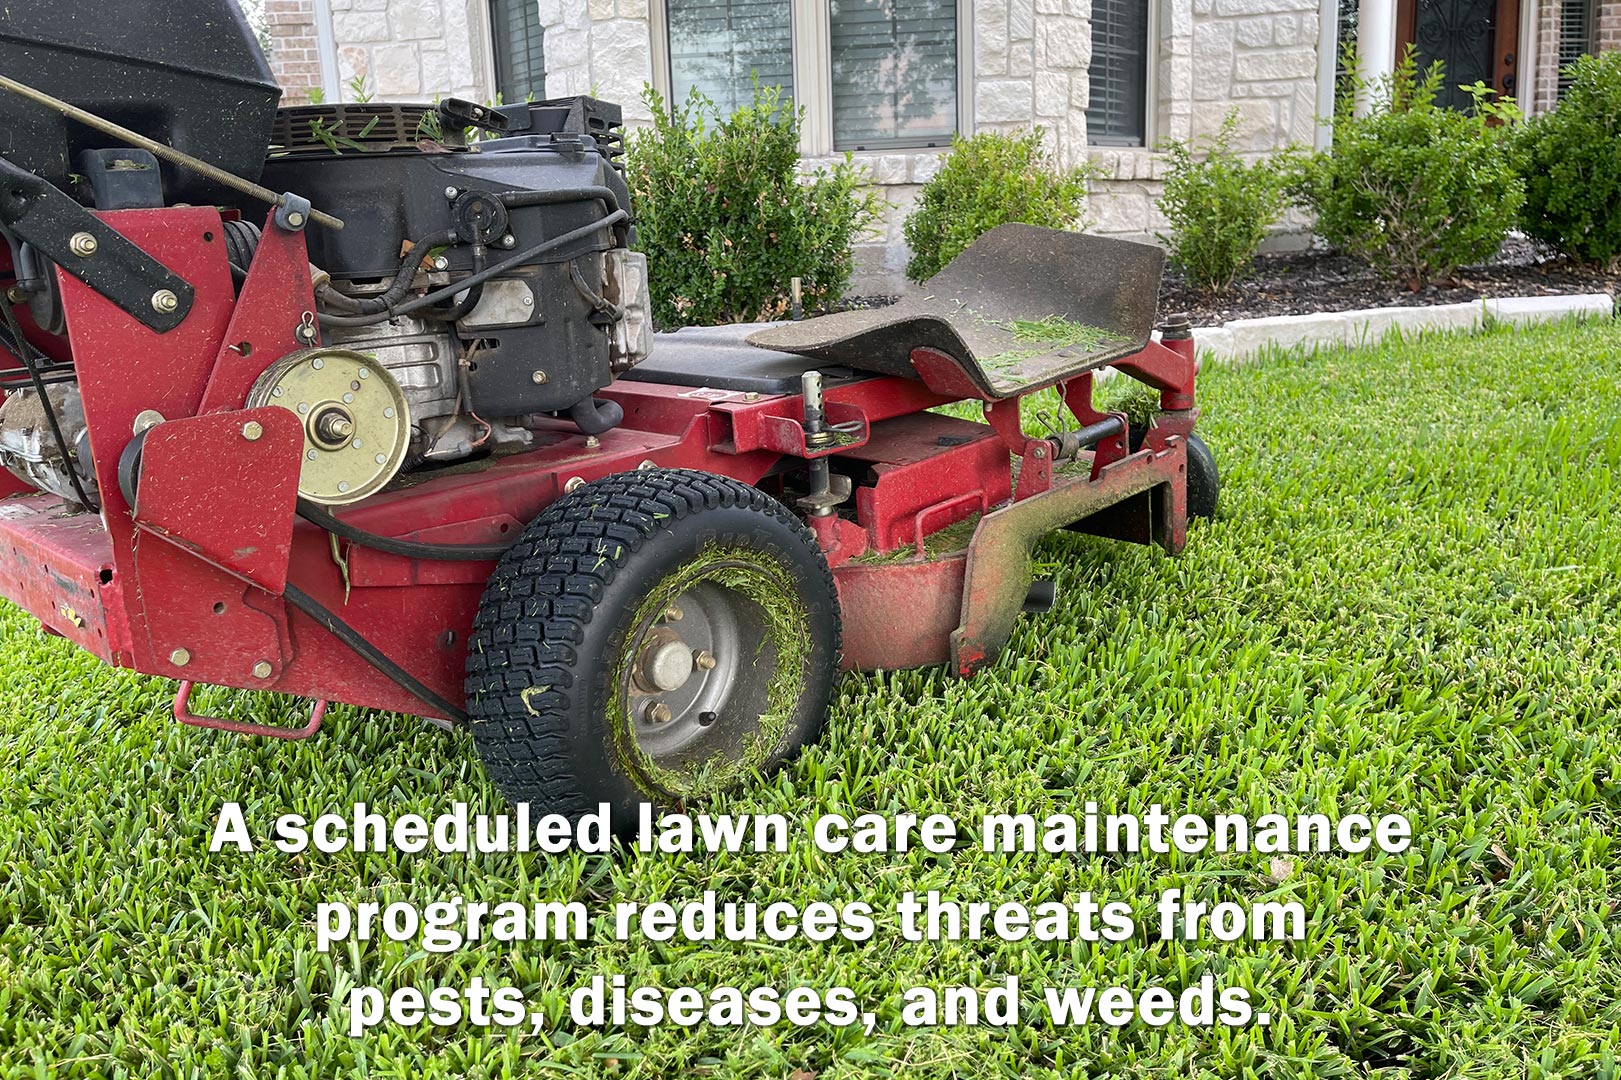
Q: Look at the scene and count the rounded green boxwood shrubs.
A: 5